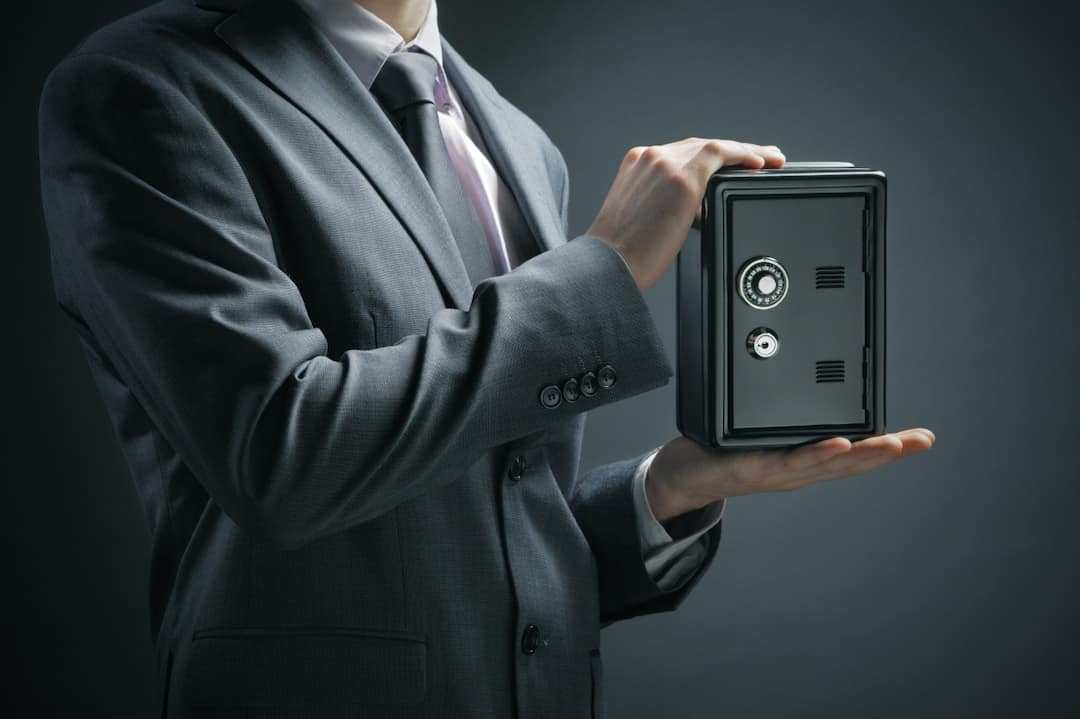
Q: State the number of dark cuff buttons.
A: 4